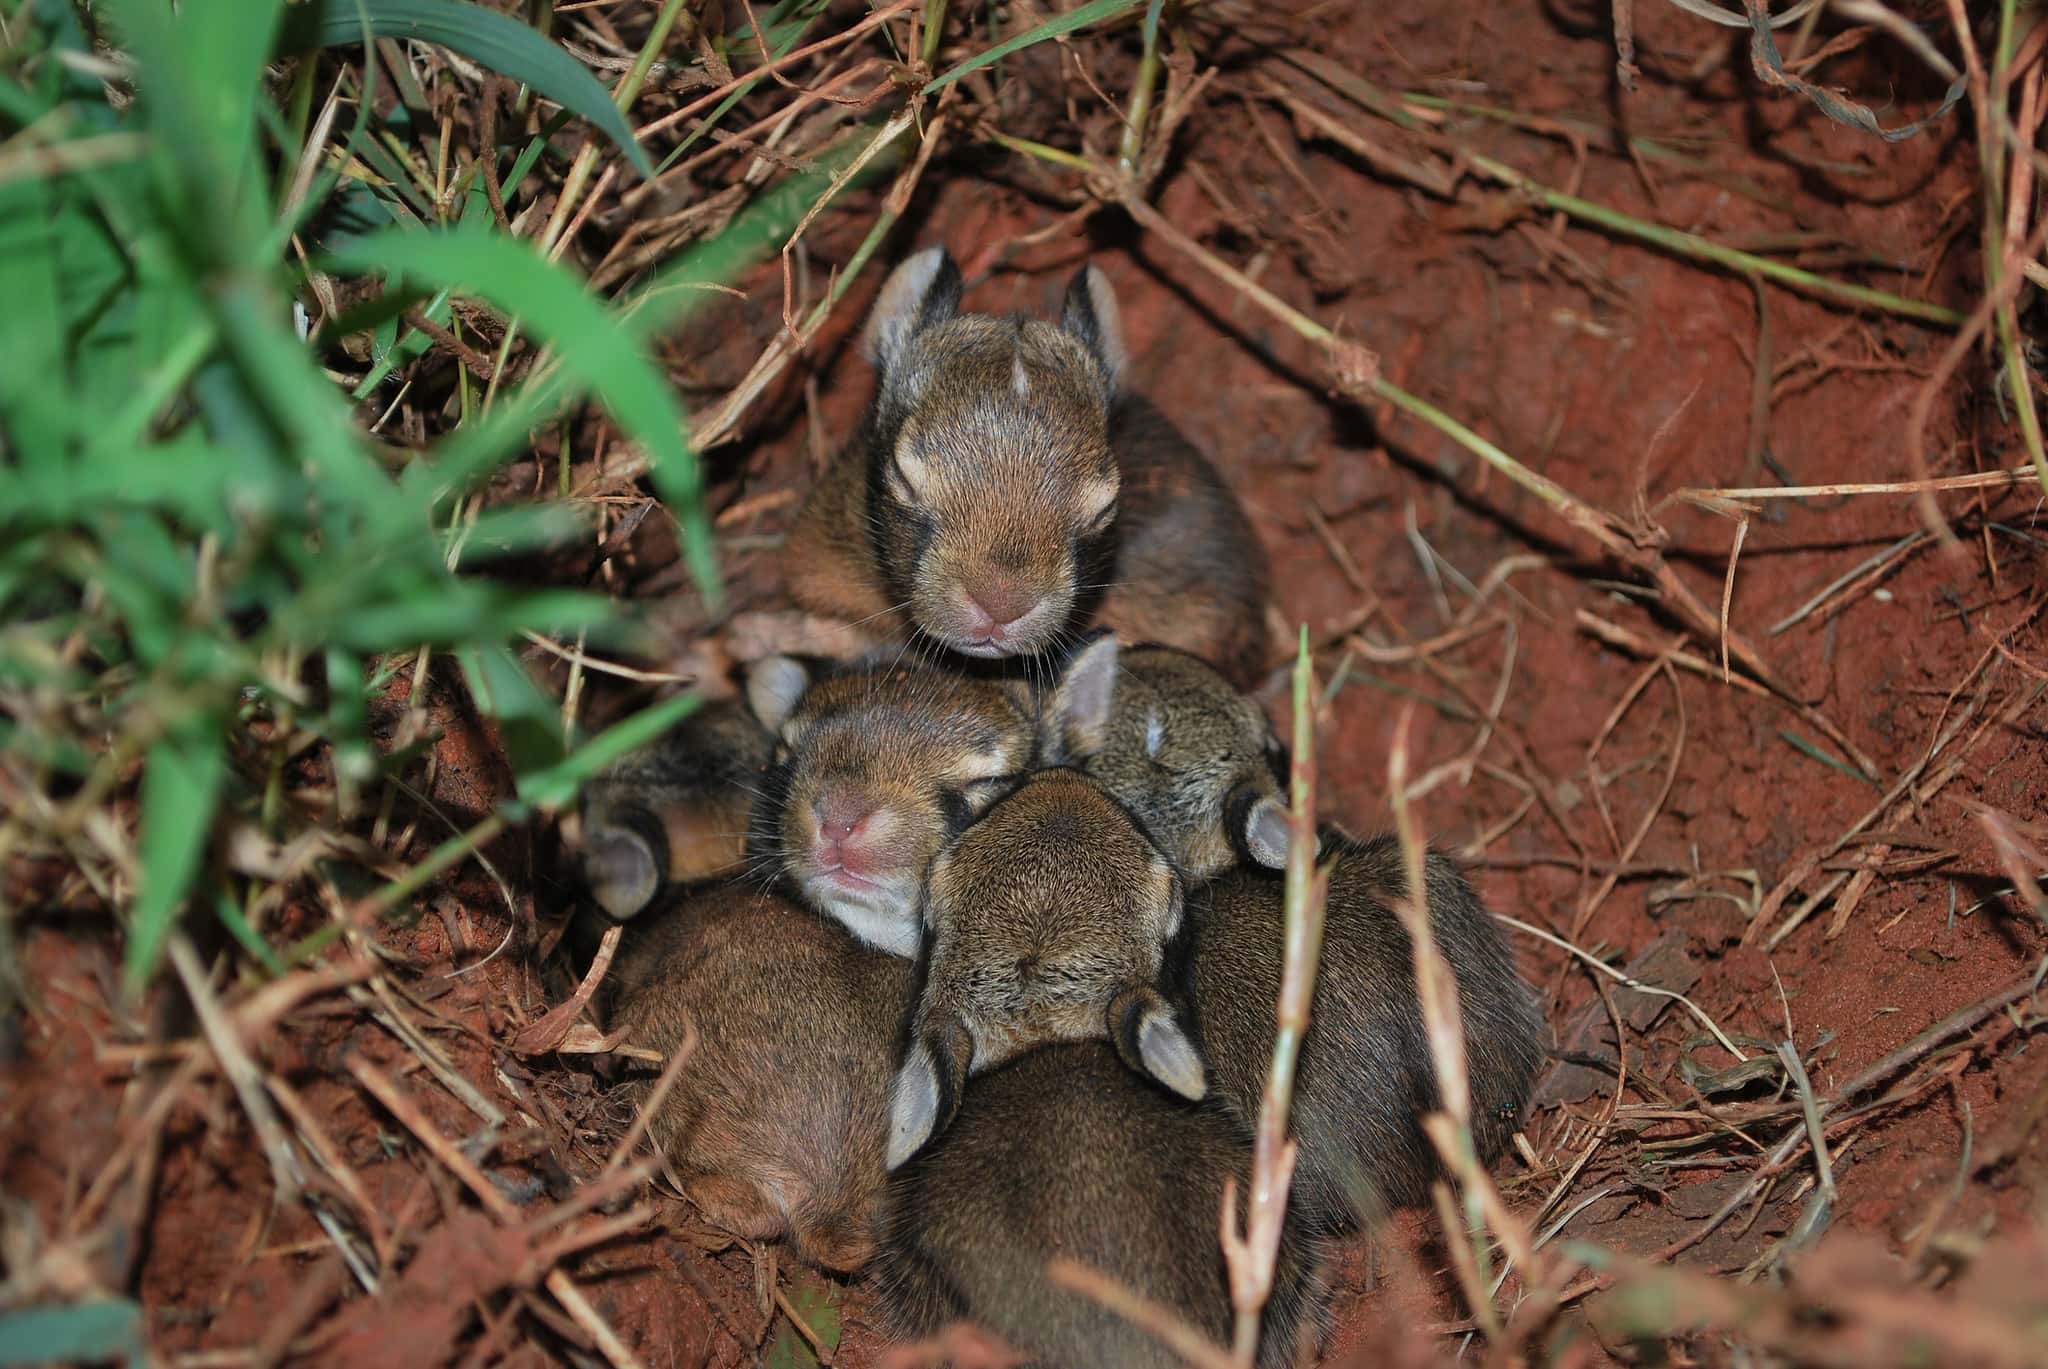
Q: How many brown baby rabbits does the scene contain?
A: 5